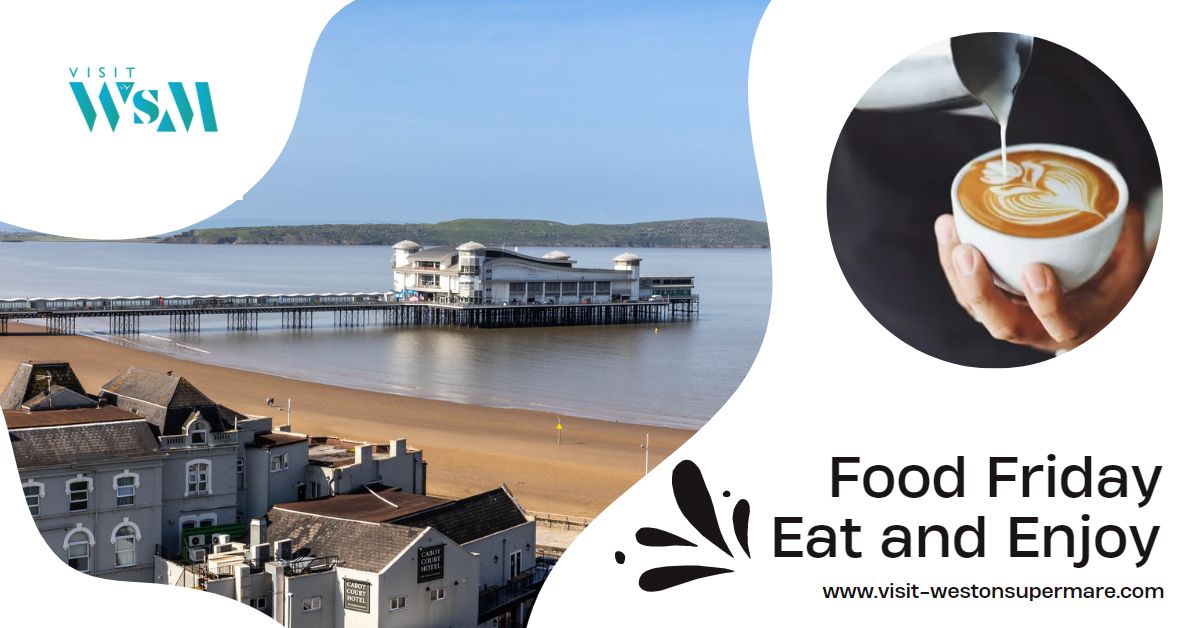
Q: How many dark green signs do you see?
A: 2